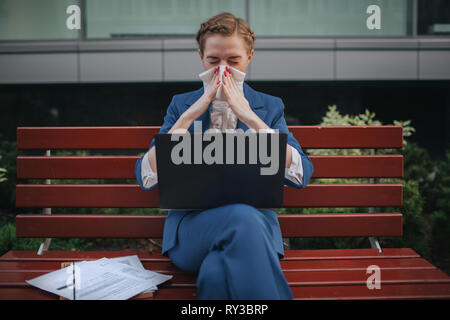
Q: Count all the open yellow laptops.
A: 0